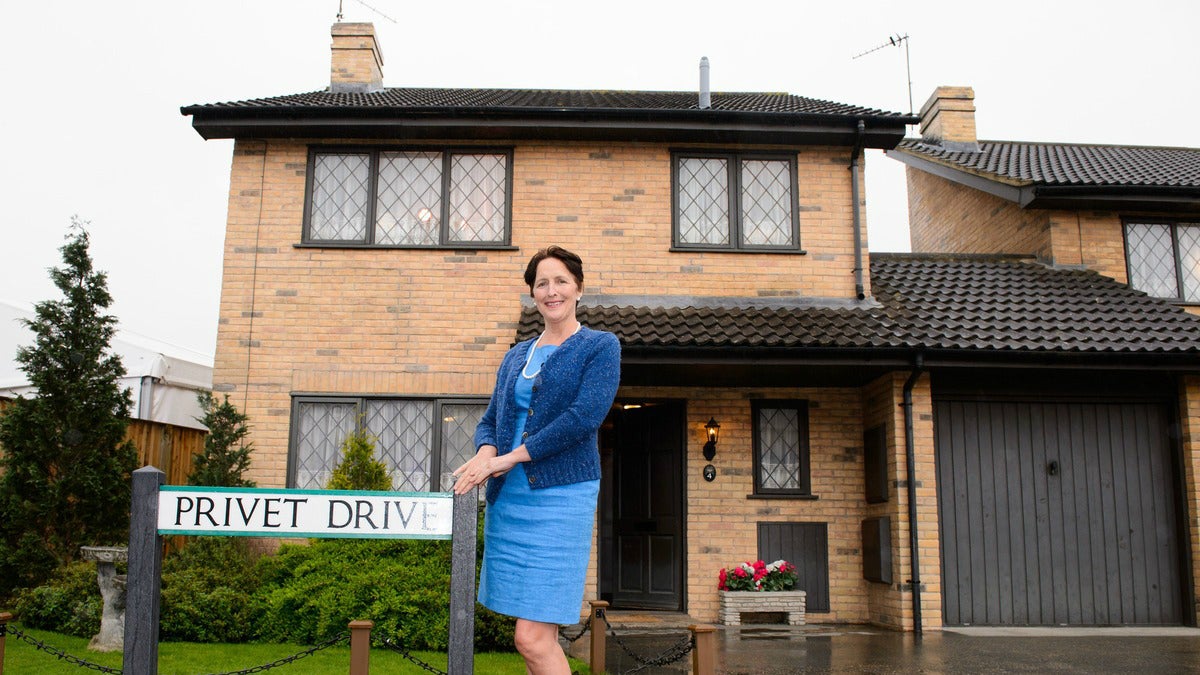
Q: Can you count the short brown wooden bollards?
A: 4